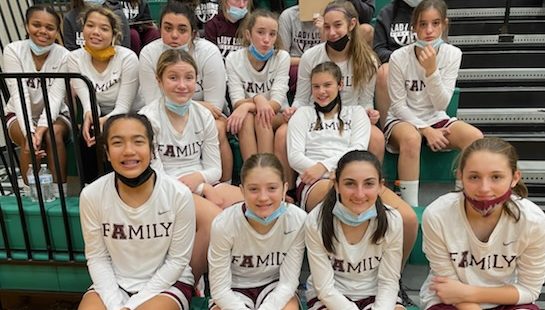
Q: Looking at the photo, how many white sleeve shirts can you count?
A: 12